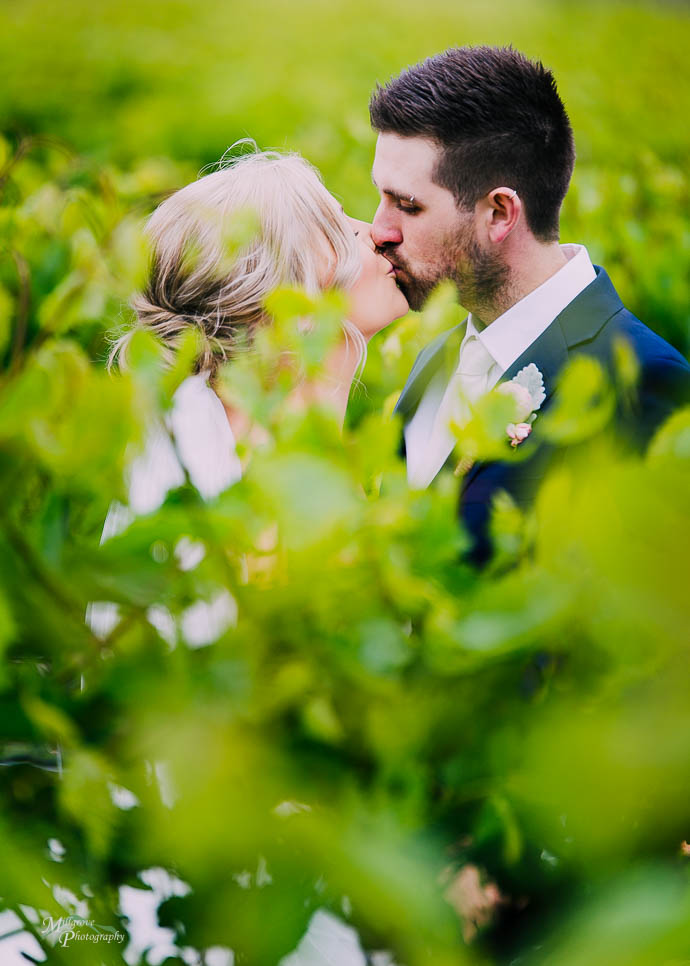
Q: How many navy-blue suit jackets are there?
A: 1